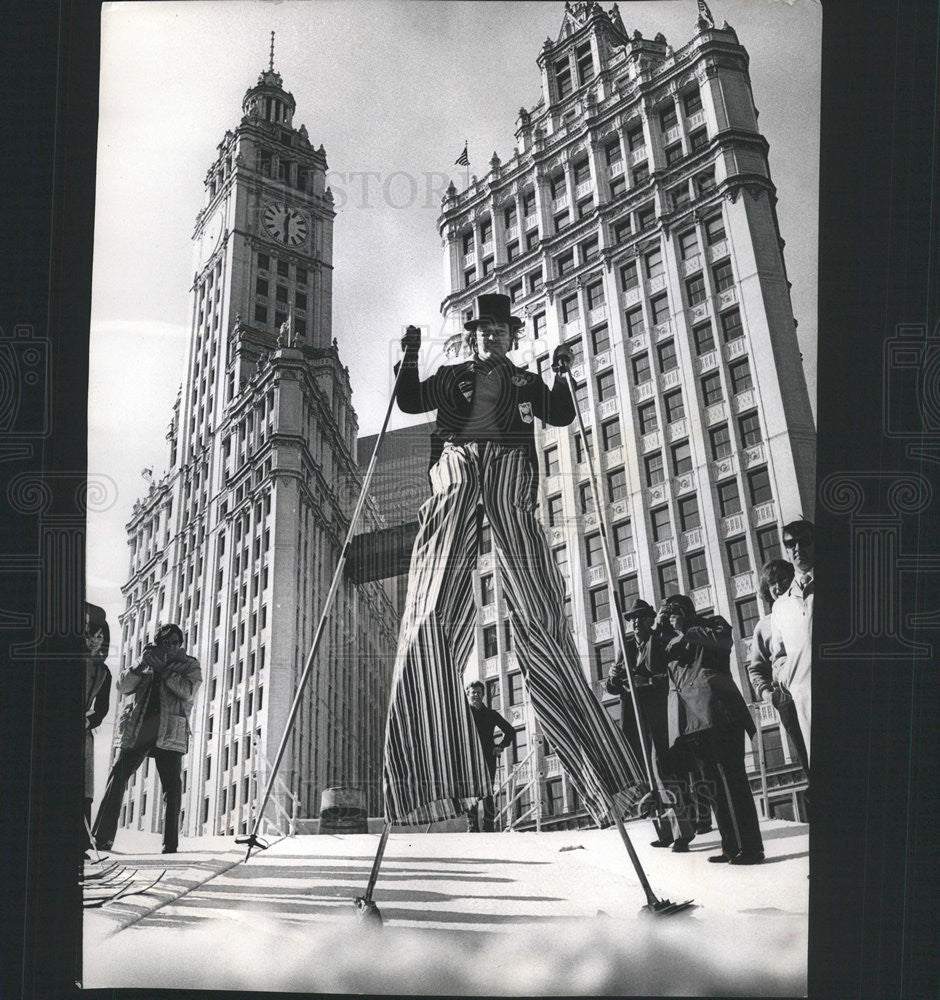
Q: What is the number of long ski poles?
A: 2